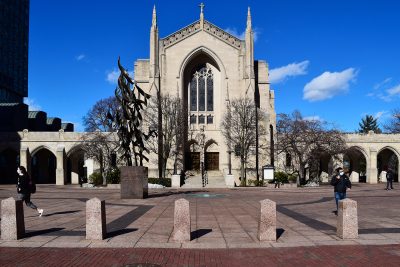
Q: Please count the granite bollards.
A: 5